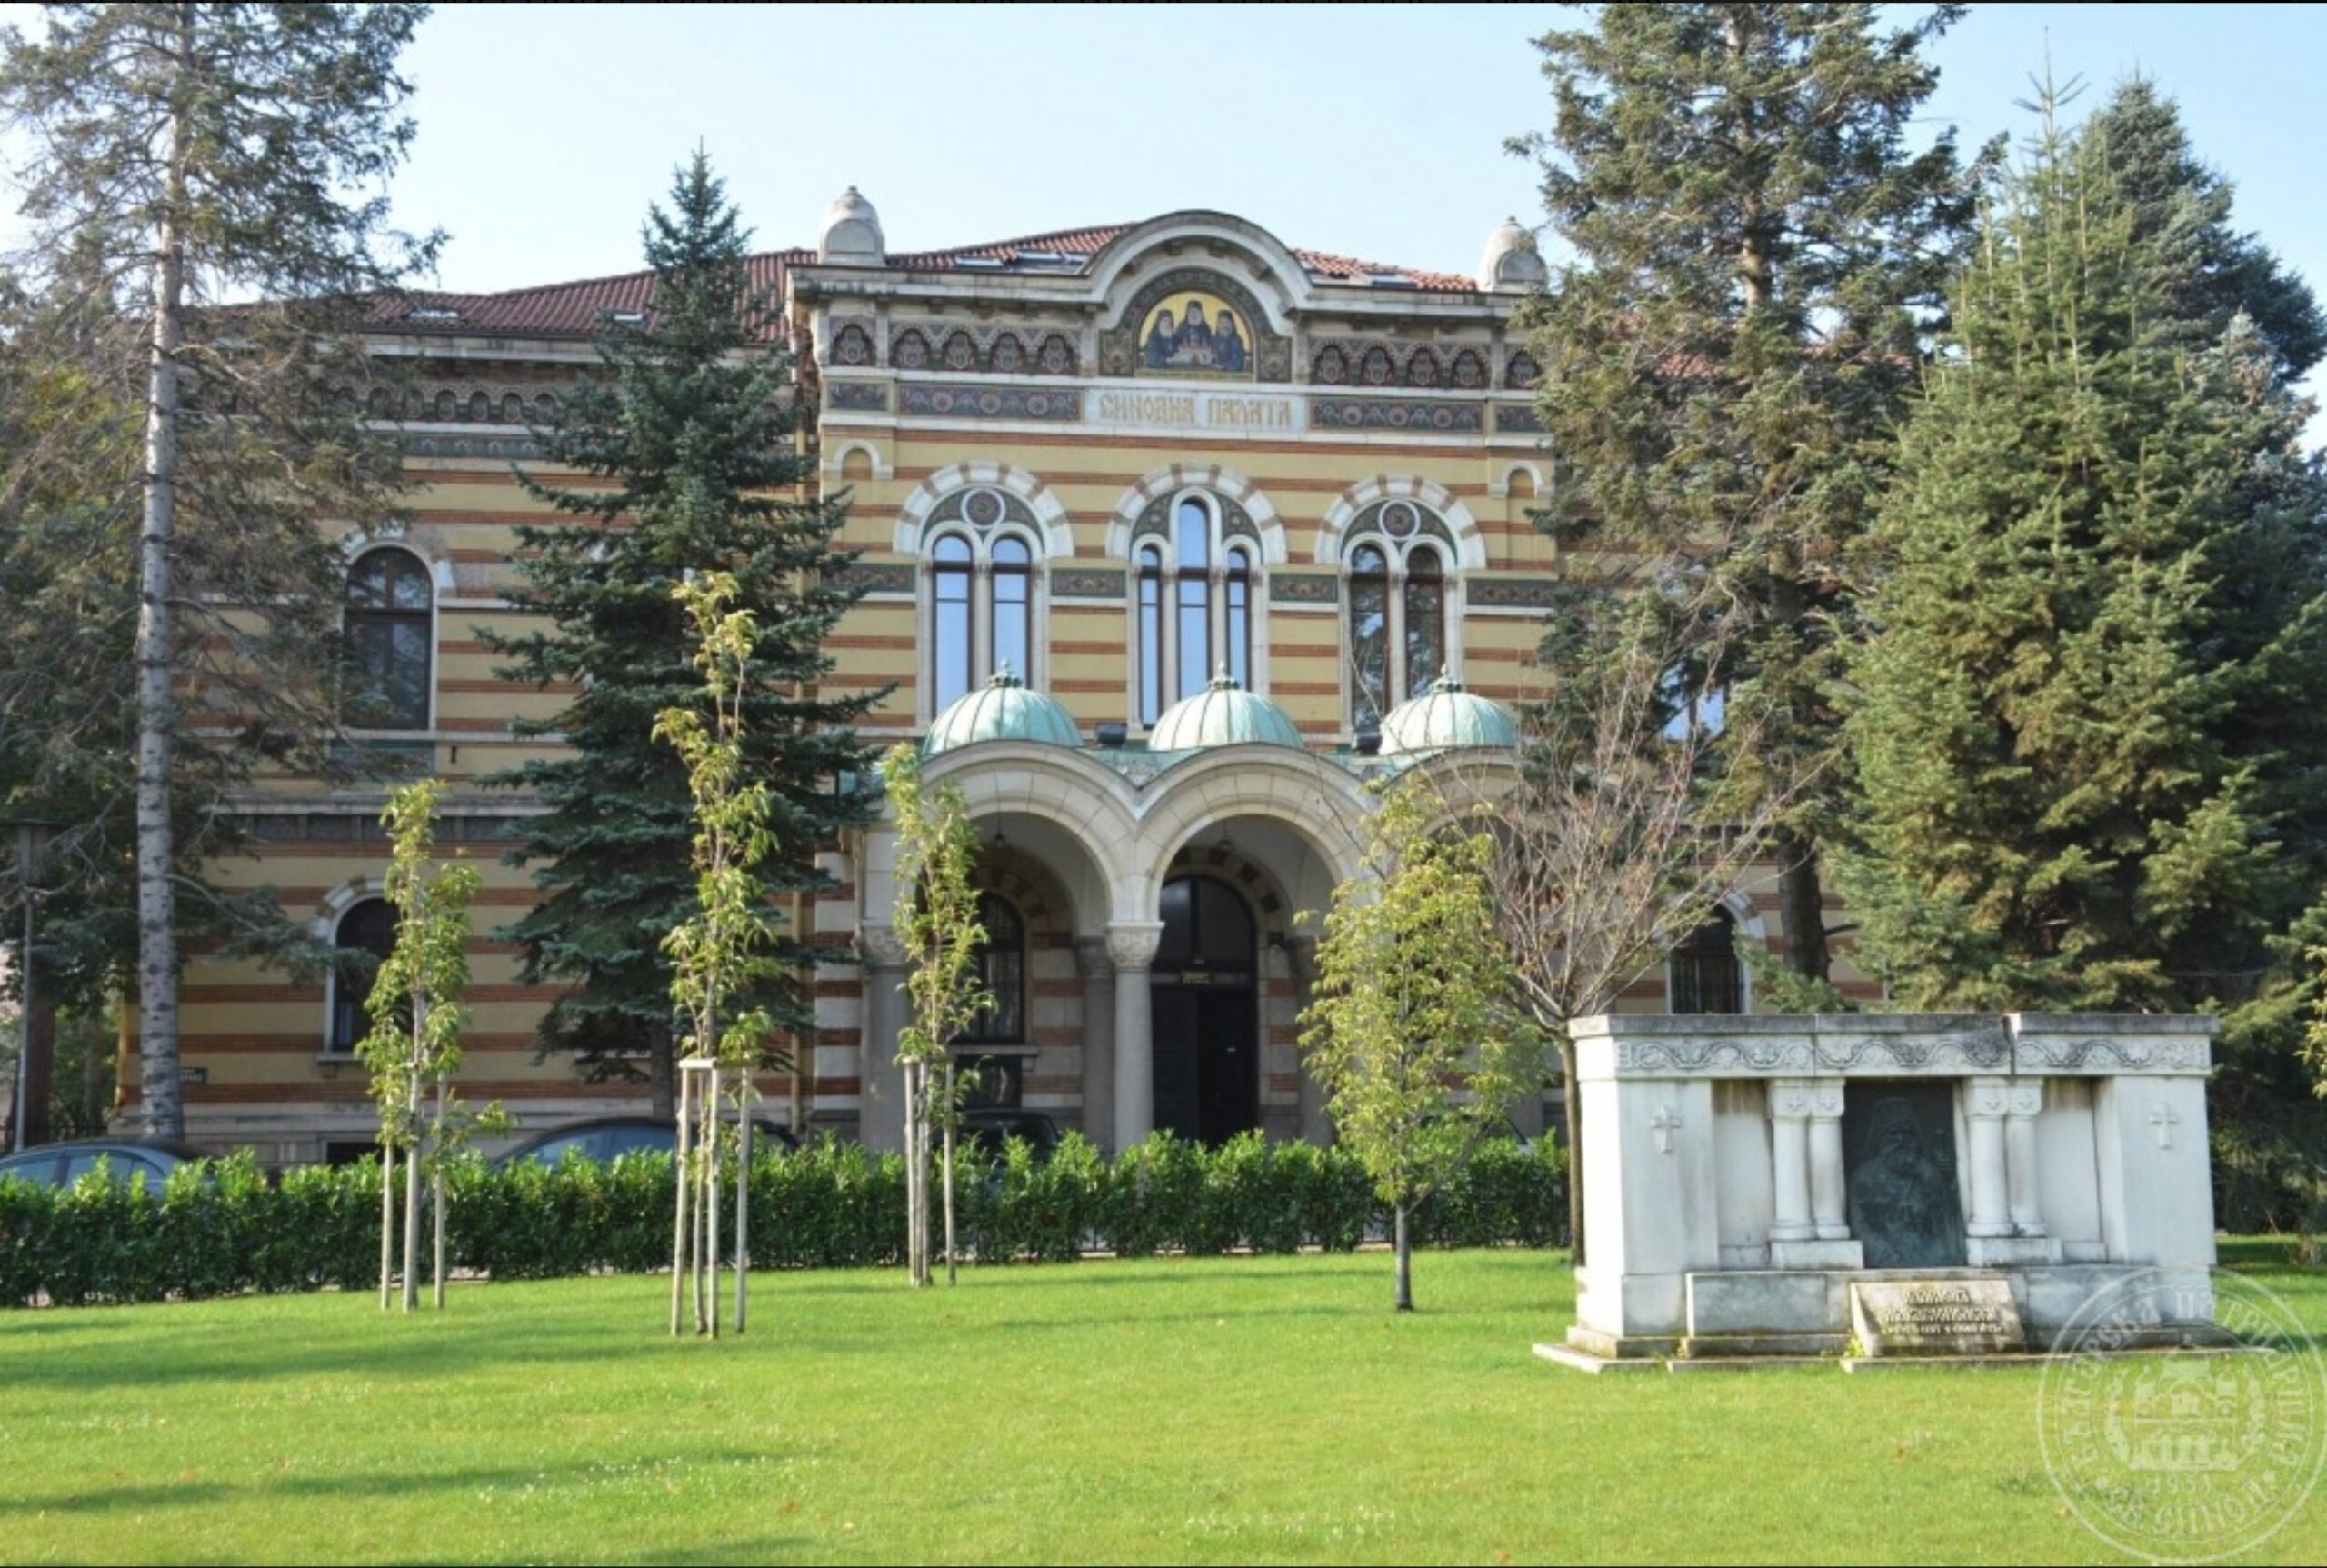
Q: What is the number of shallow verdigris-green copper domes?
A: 3